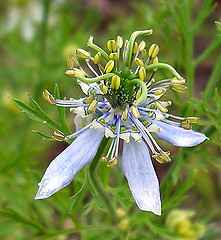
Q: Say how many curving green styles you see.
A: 5